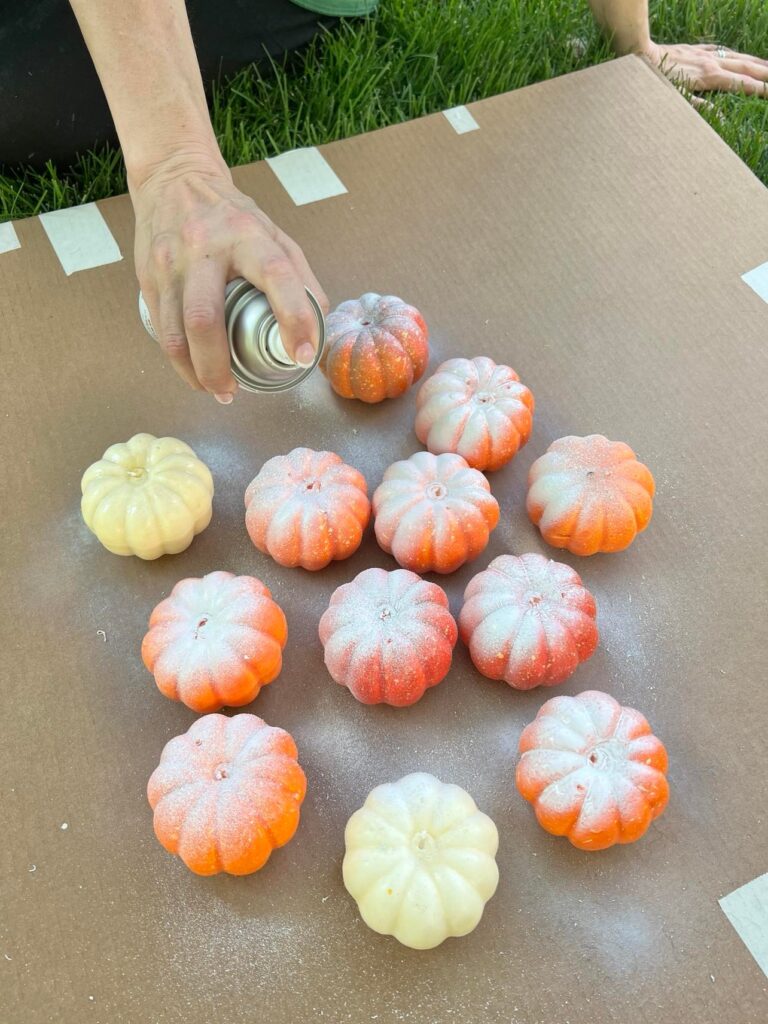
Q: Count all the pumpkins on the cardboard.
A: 12